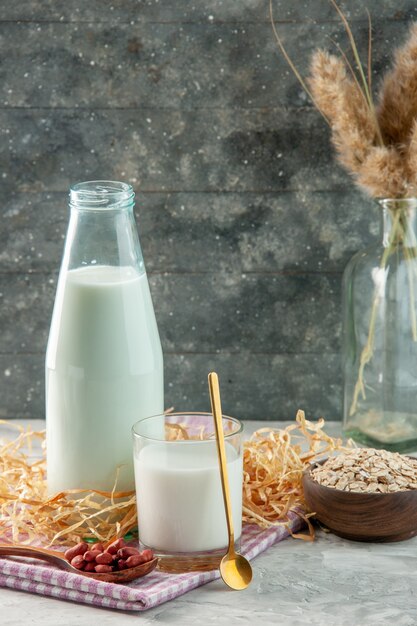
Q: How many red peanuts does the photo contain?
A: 13